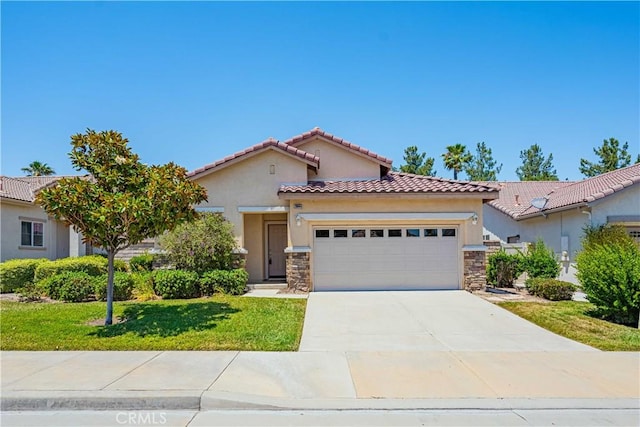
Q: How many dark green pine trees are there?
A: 4